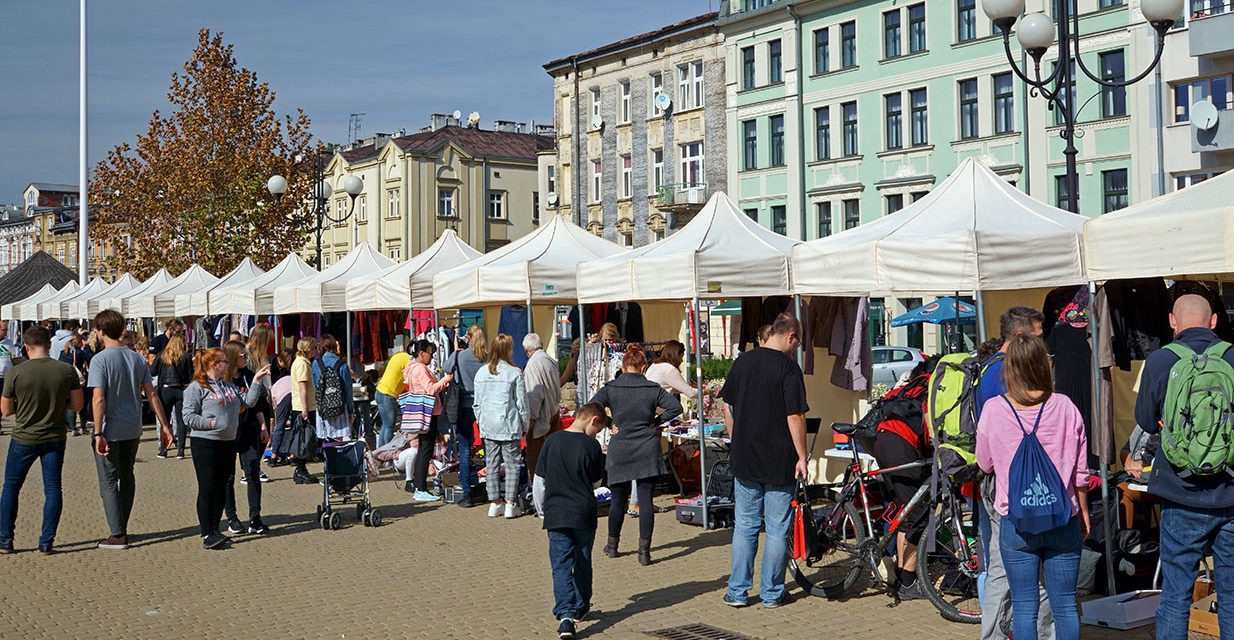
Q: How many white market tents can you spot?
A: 14